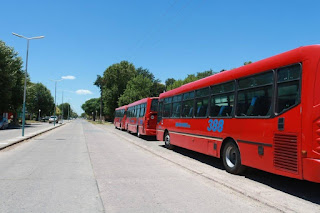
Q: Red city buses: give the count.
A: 3